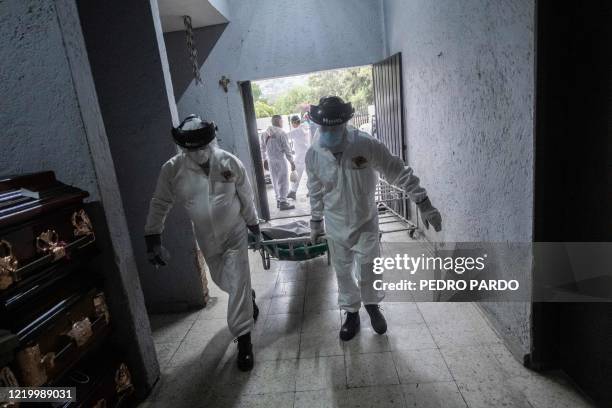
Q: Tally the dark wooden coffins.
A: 3